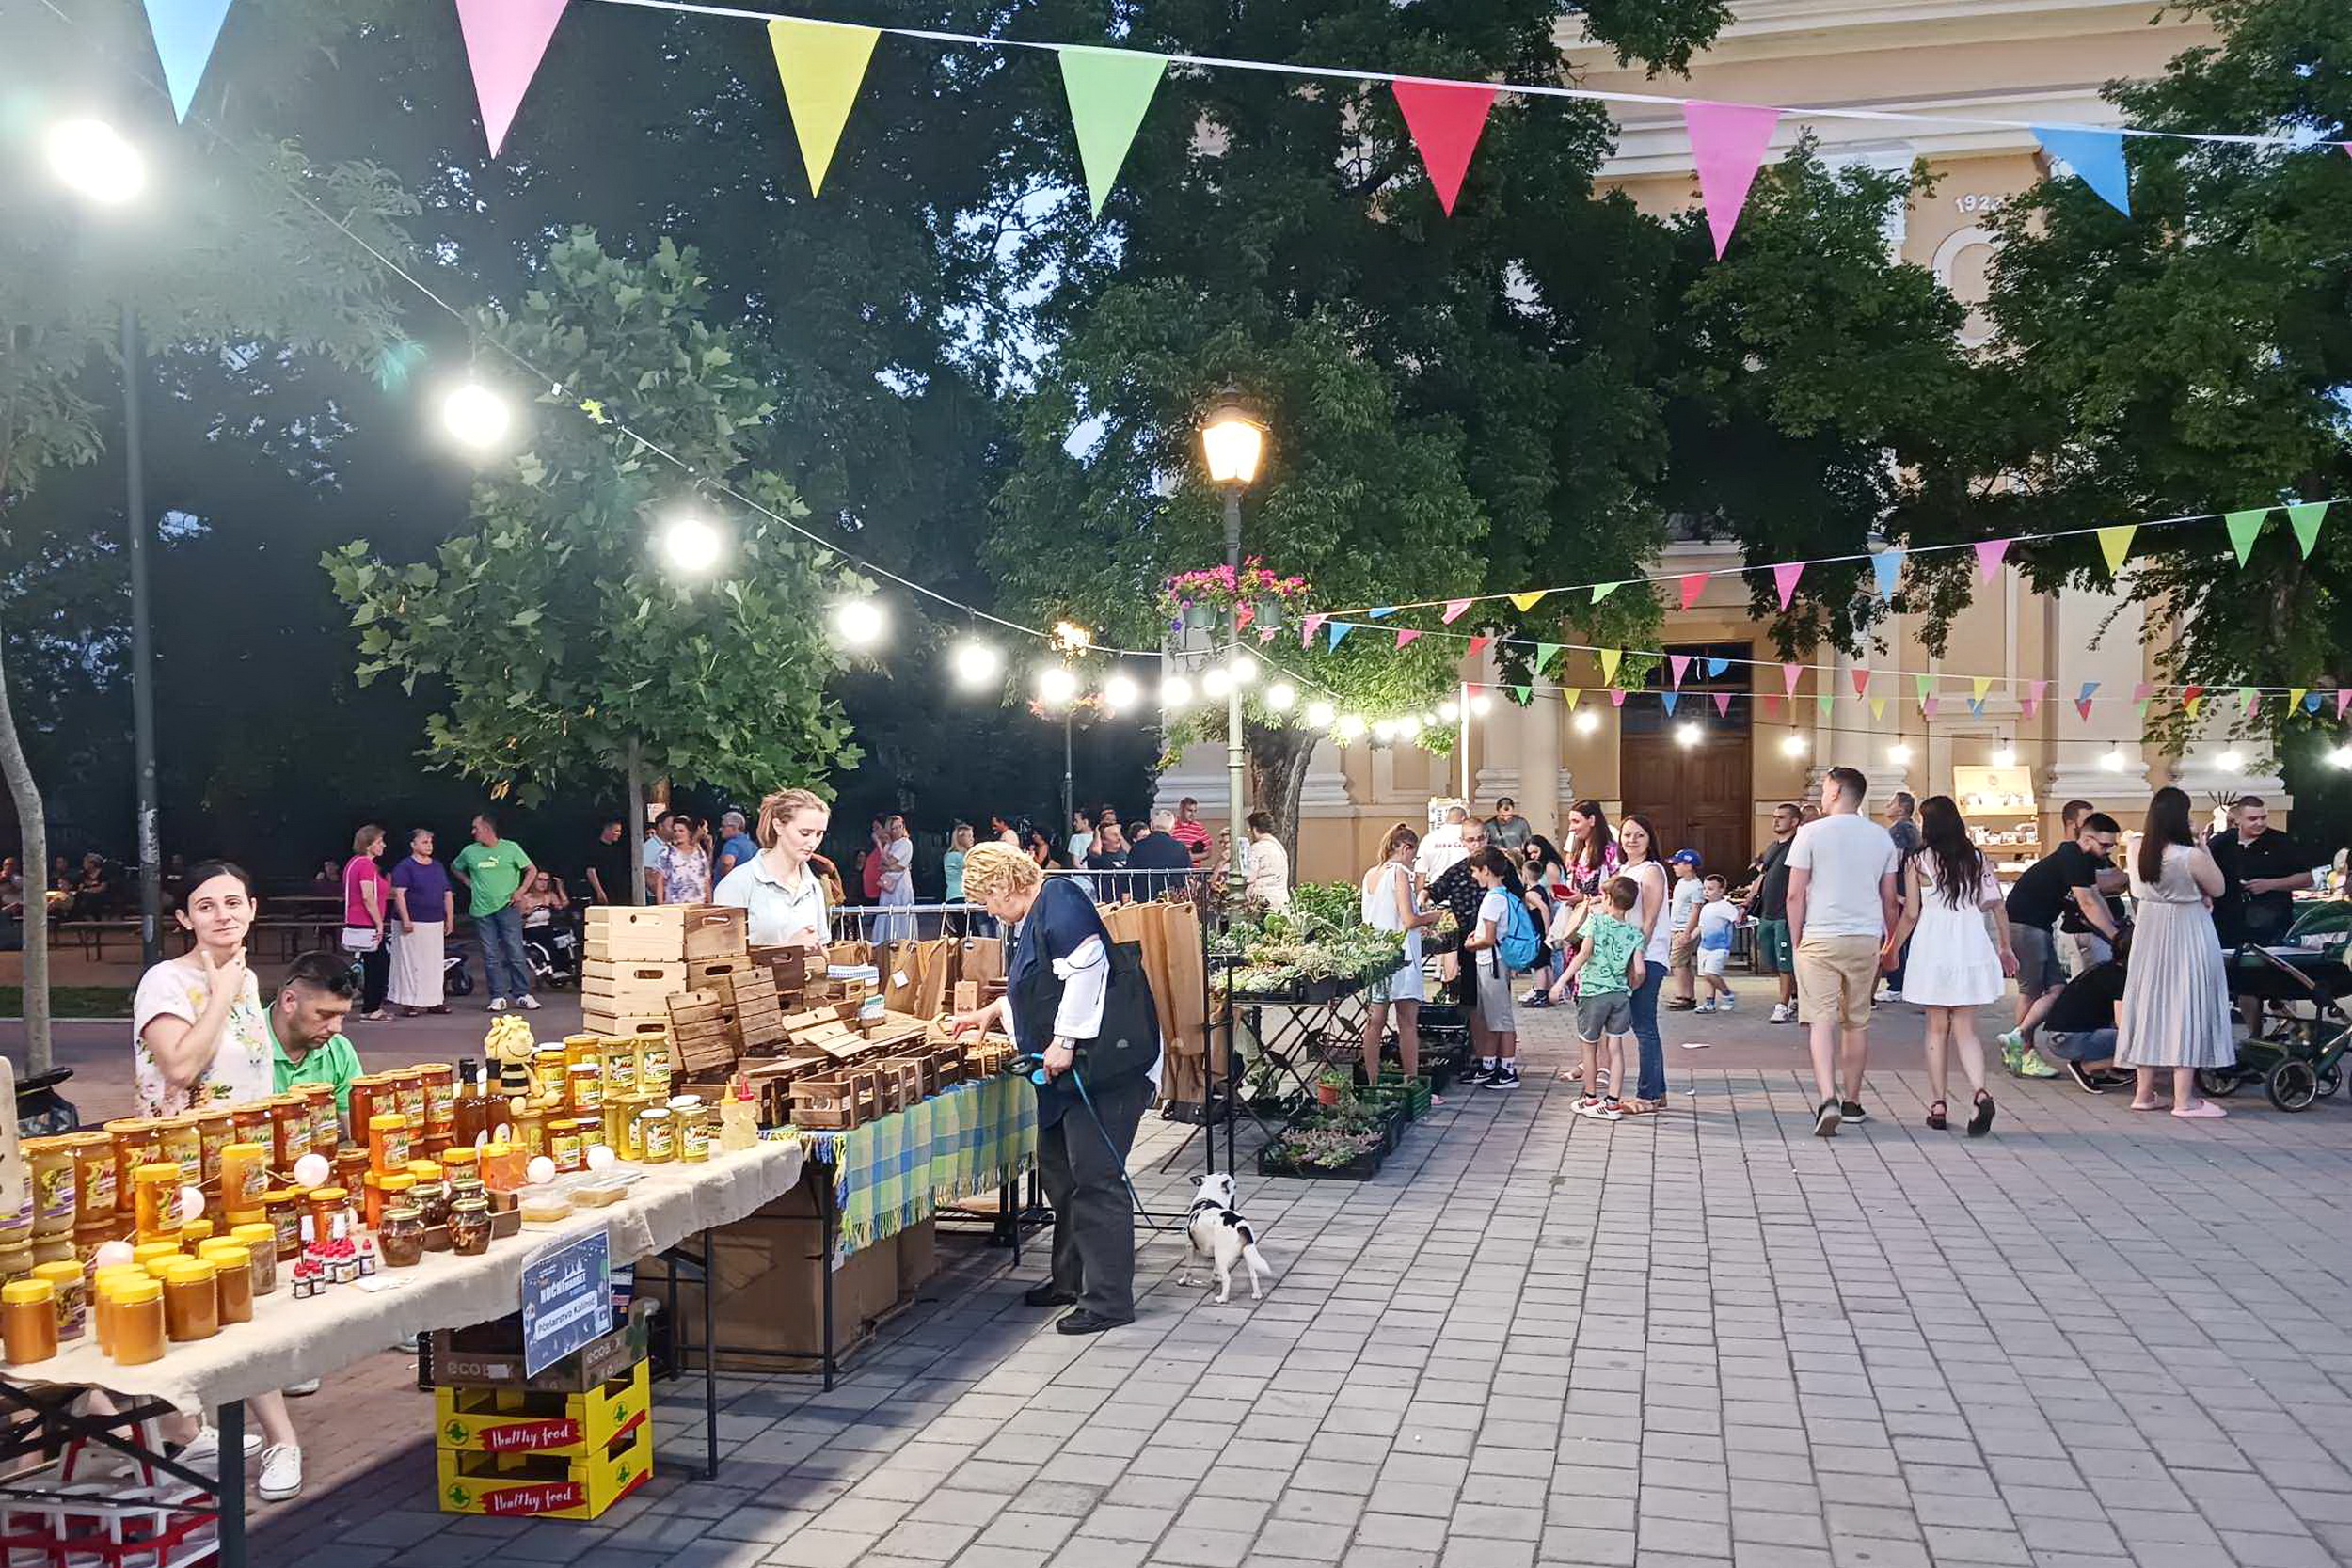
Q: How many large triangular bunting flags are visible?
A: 7